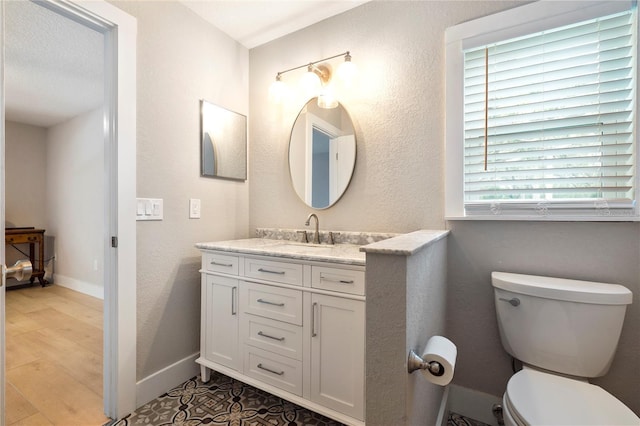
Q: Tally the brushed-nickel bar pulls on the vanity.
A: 8